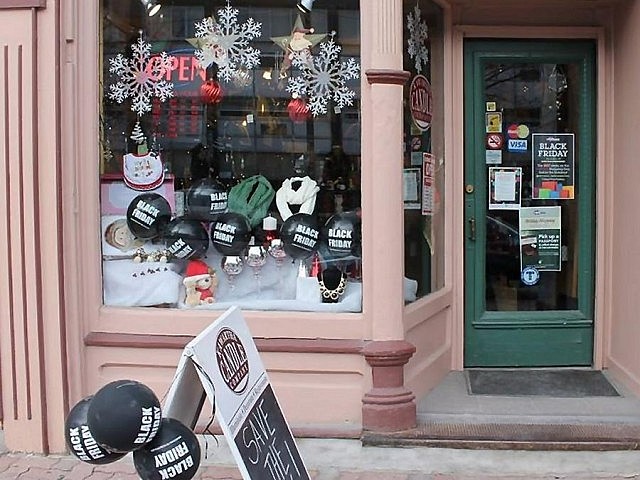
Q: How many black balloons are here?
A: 9